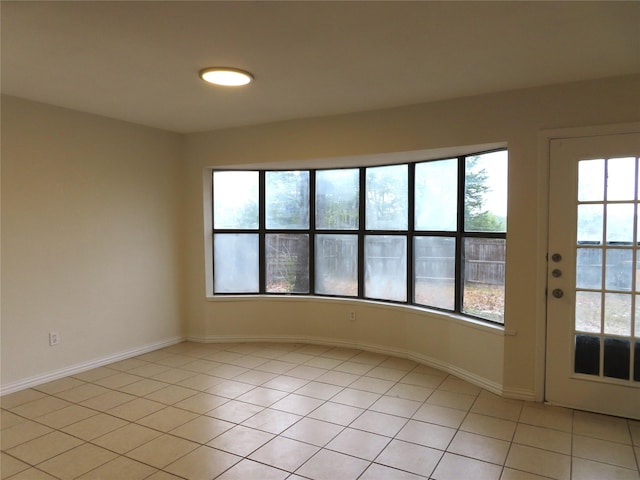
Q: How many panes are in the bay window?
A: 12